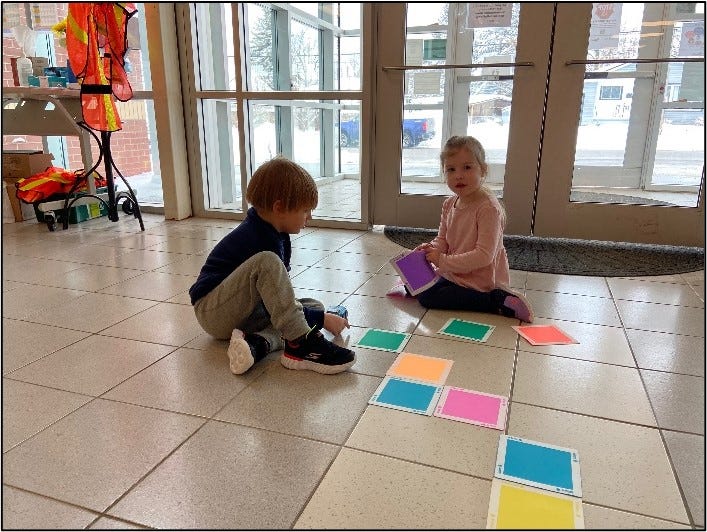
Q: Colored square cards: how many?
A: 9